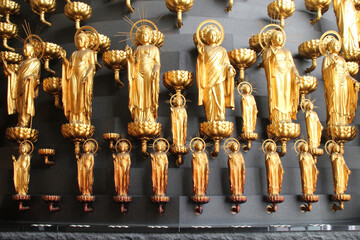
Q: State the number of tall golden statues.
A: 6